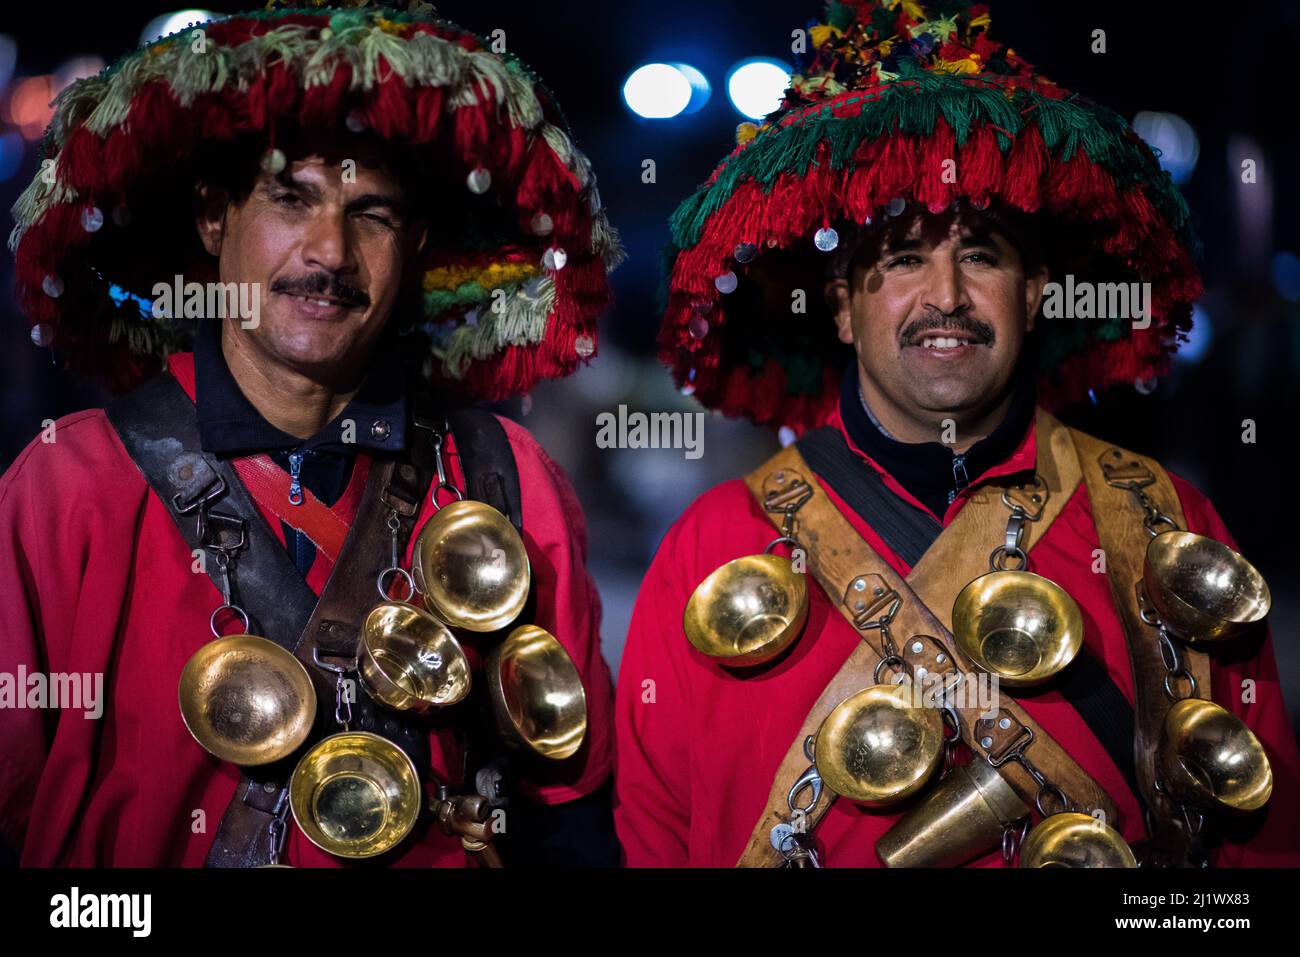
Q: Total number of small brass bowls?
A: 11